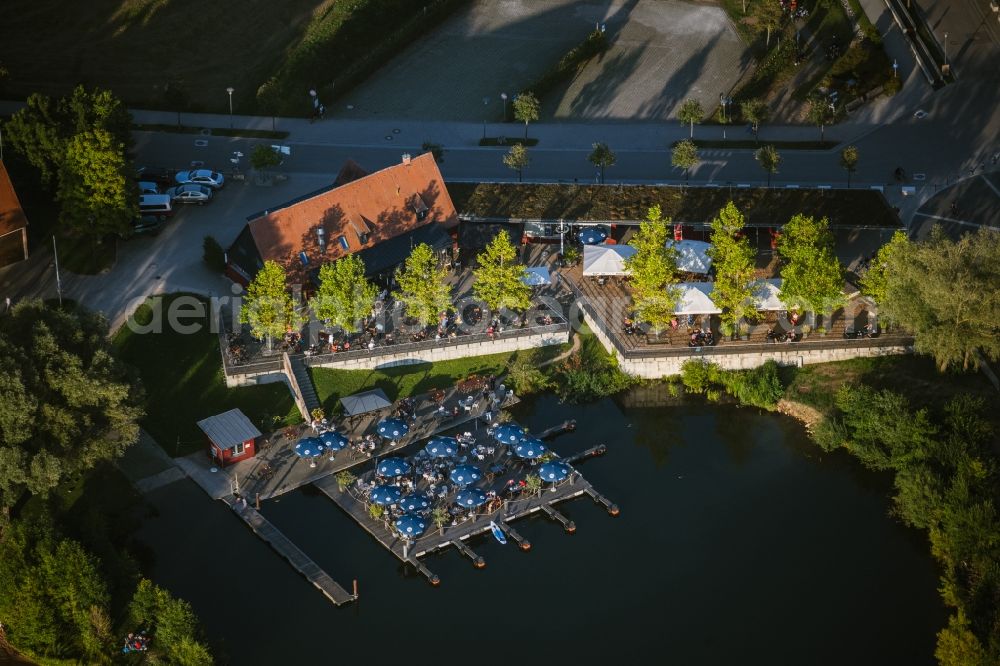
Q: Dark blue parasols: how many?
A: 14